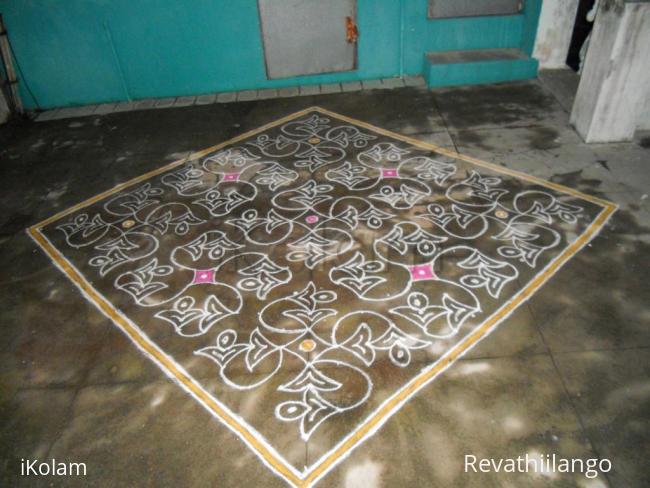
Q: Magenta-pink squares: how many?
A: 4